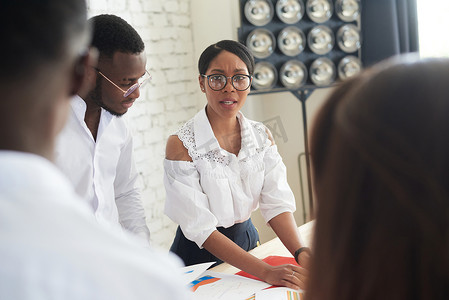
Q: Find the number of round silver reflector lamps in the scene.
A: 12